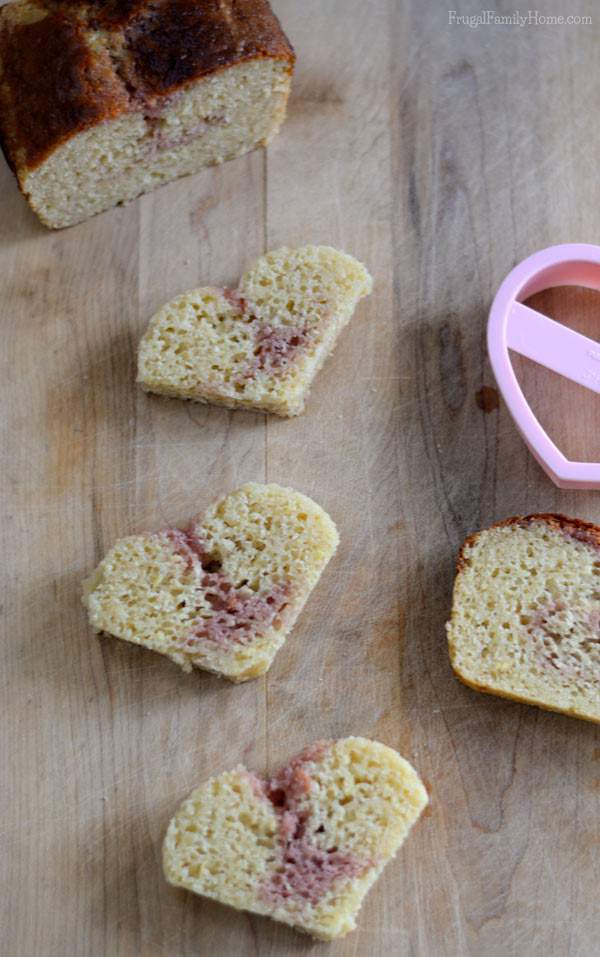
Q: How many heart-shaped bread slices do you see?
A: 3